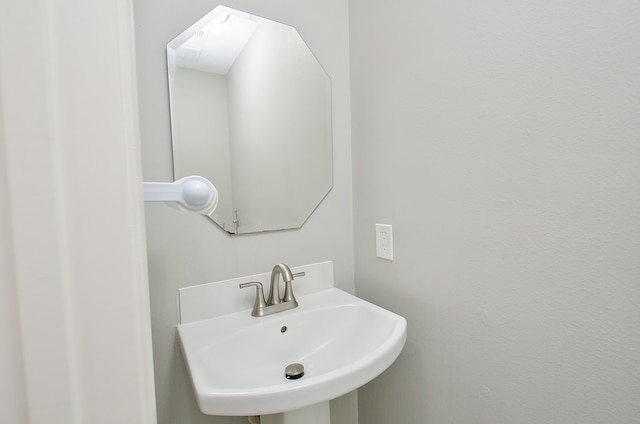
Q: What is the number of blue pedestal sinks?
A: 0